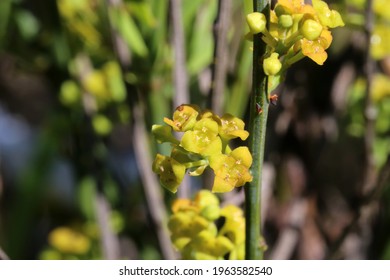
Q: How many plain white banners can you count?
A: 1